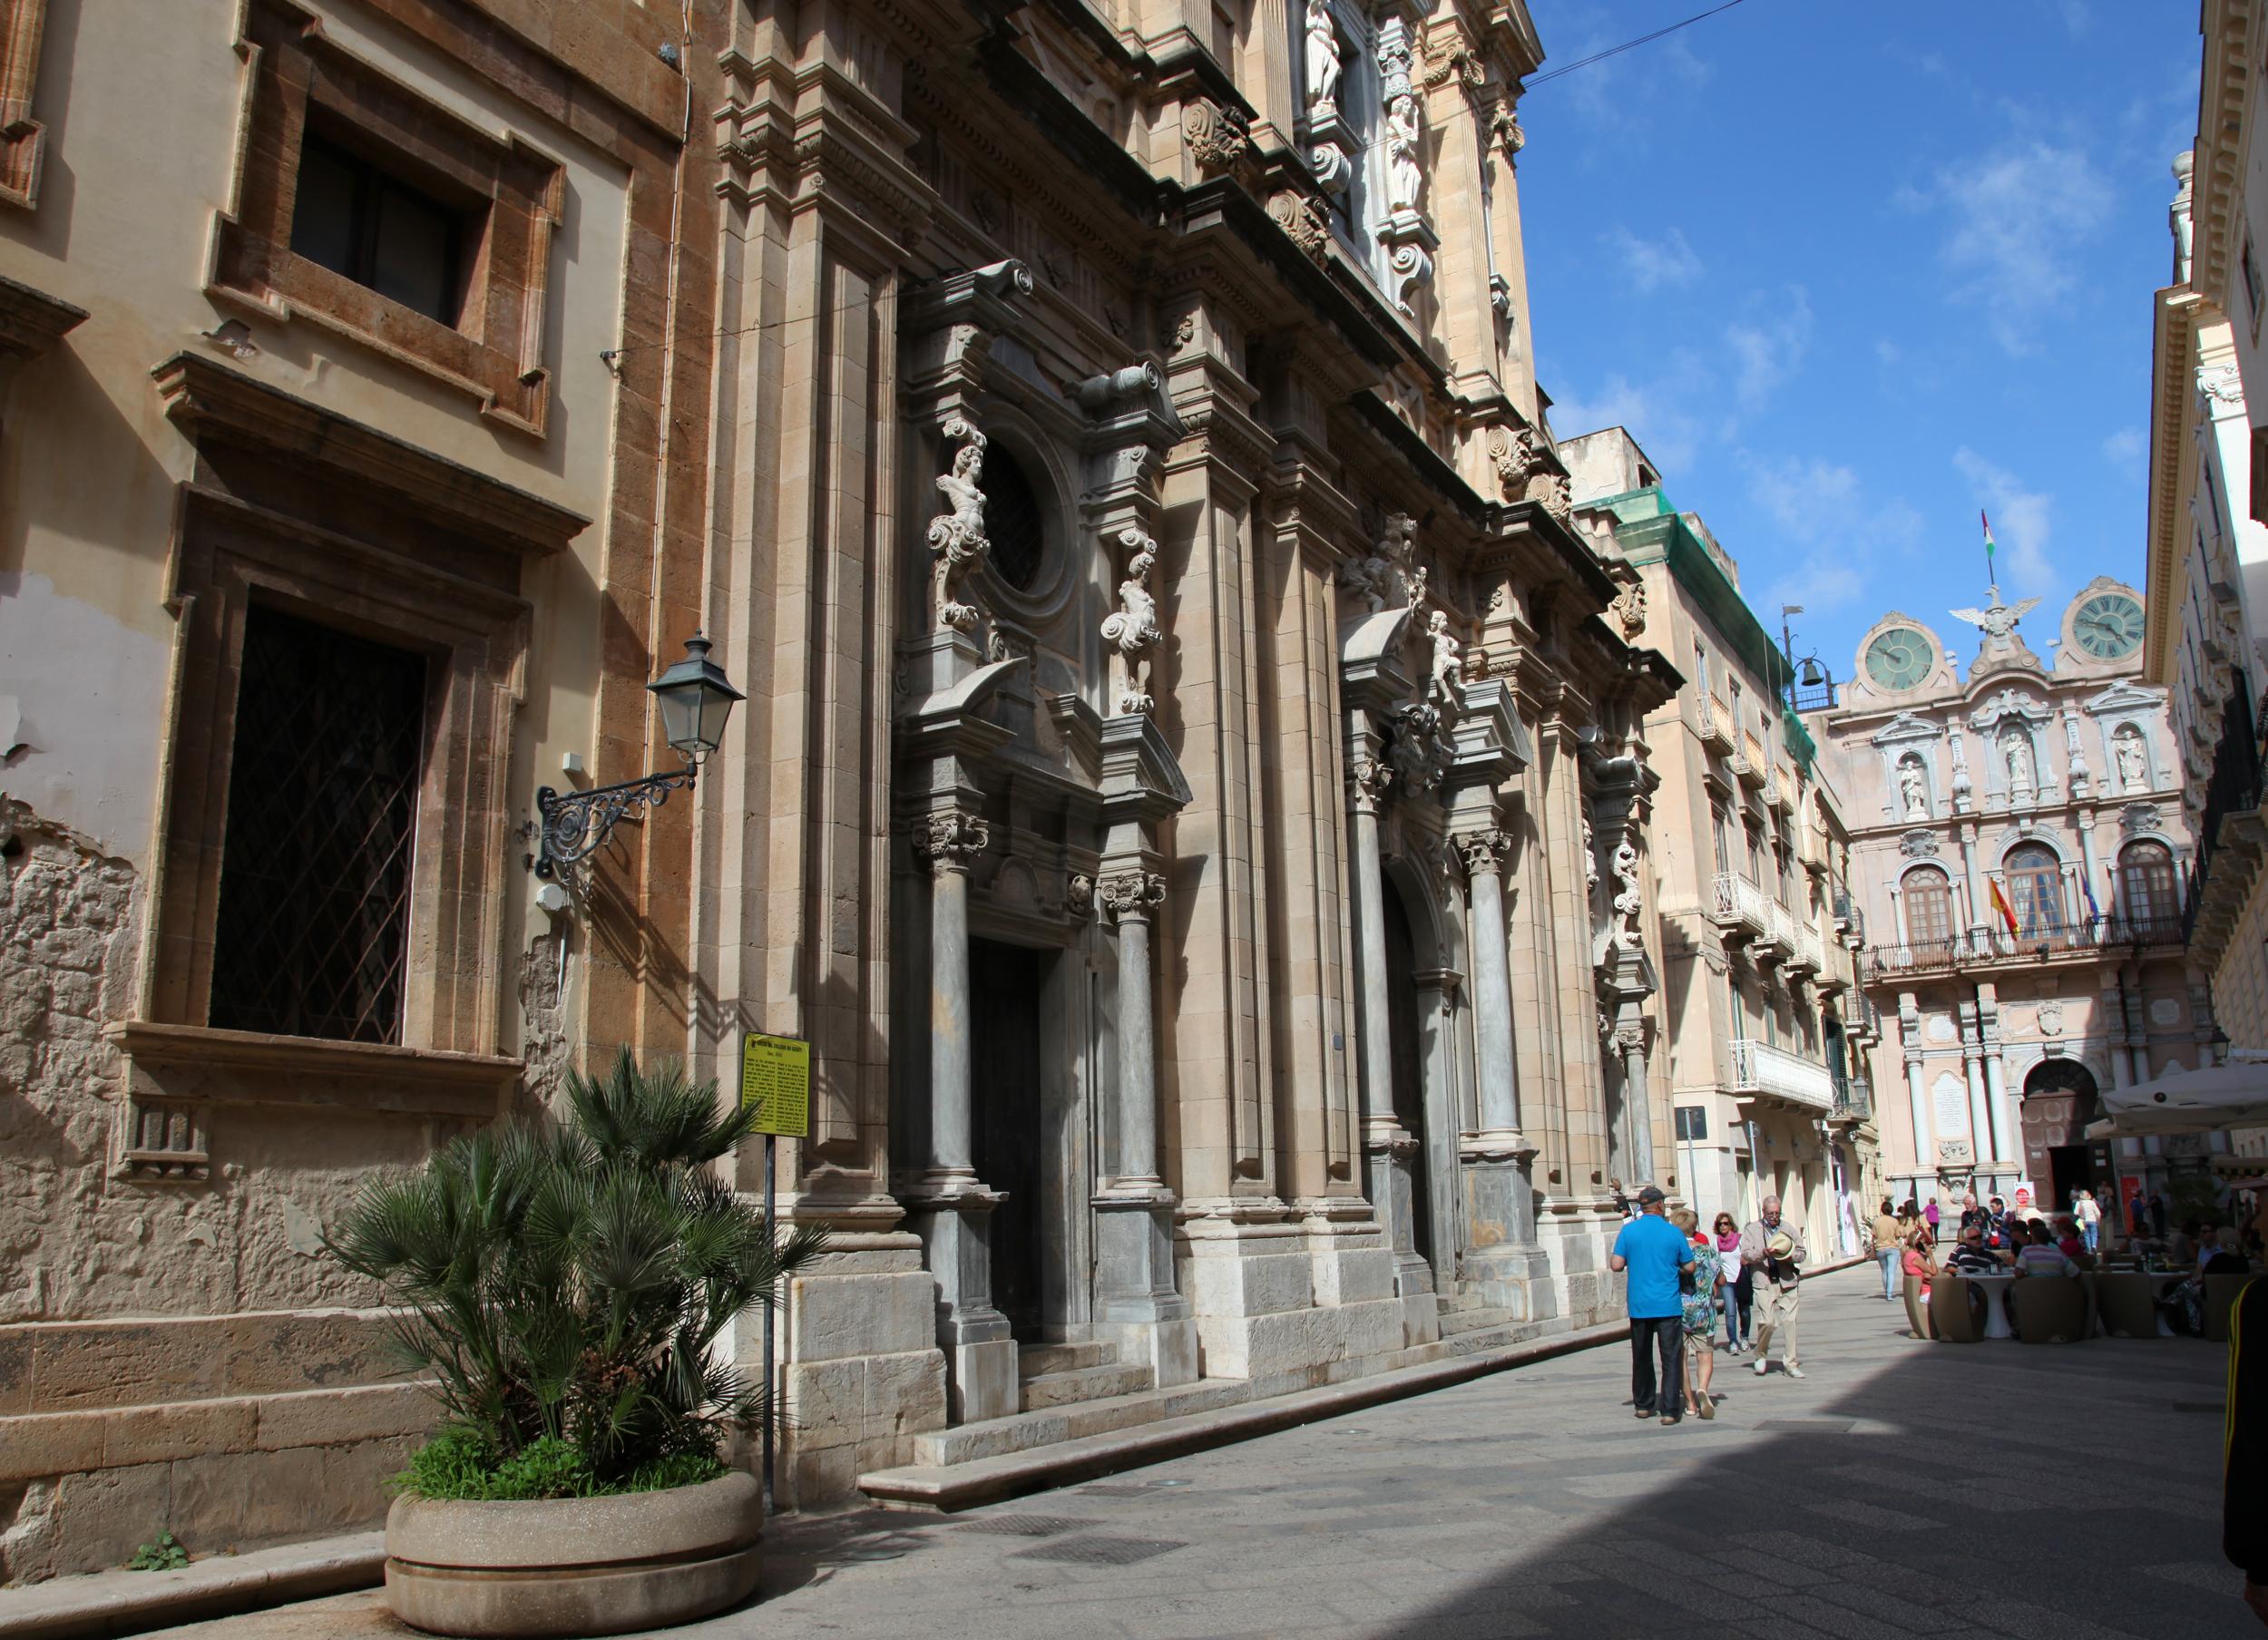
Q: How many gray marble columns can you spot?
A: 5